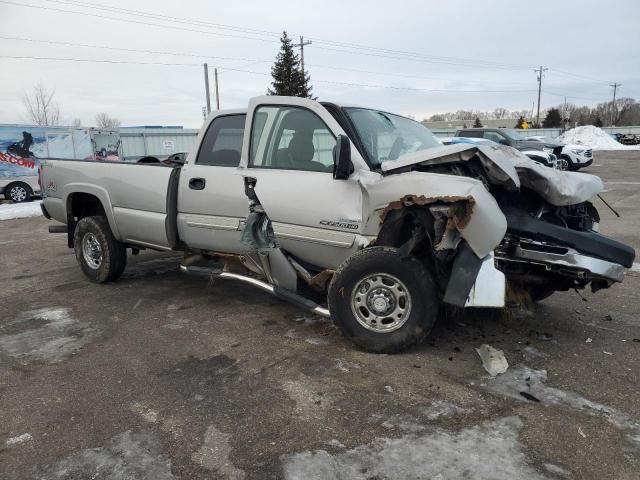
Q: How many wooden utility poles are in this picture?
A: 5